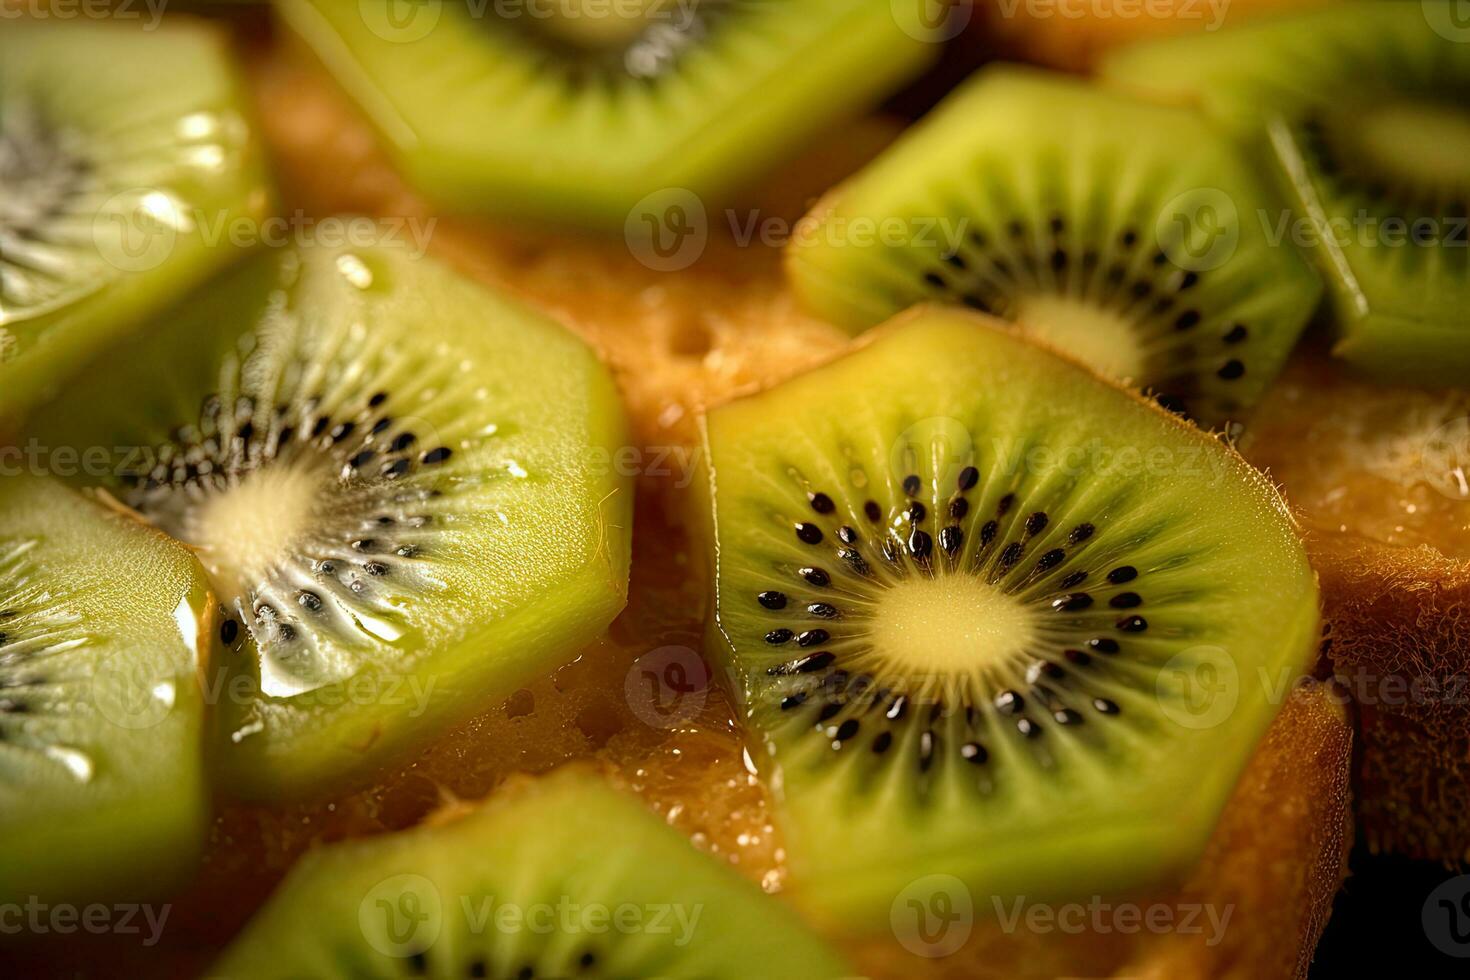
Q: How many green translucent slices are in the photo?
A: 8